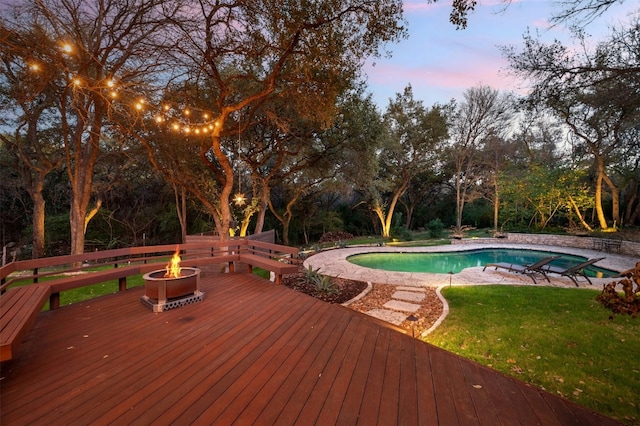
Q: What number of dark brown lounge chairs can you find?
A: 2